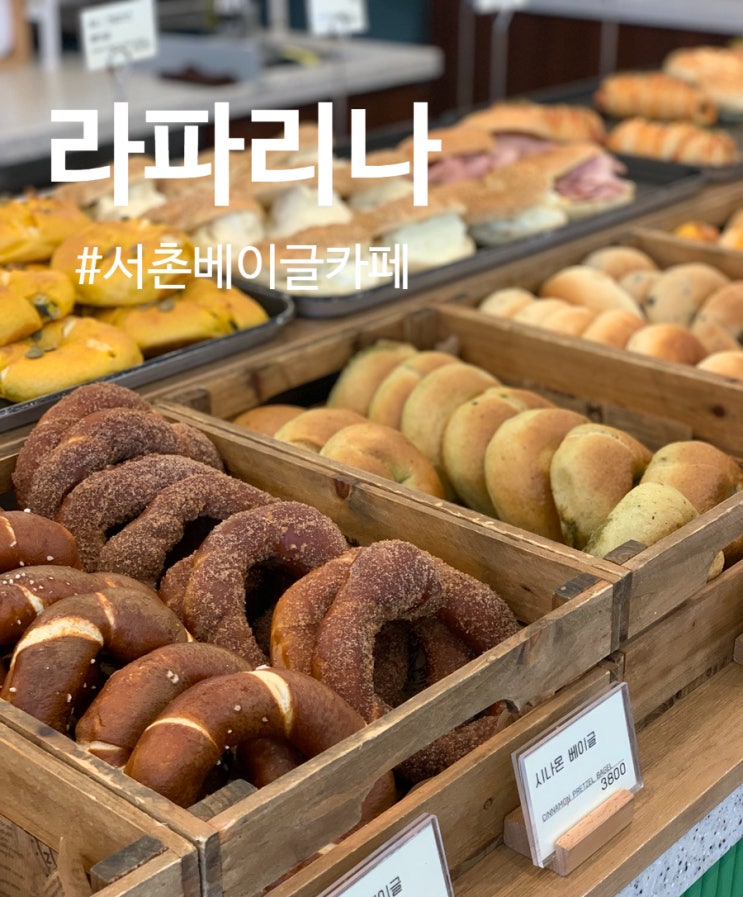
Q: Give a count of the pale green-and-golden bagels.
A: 11